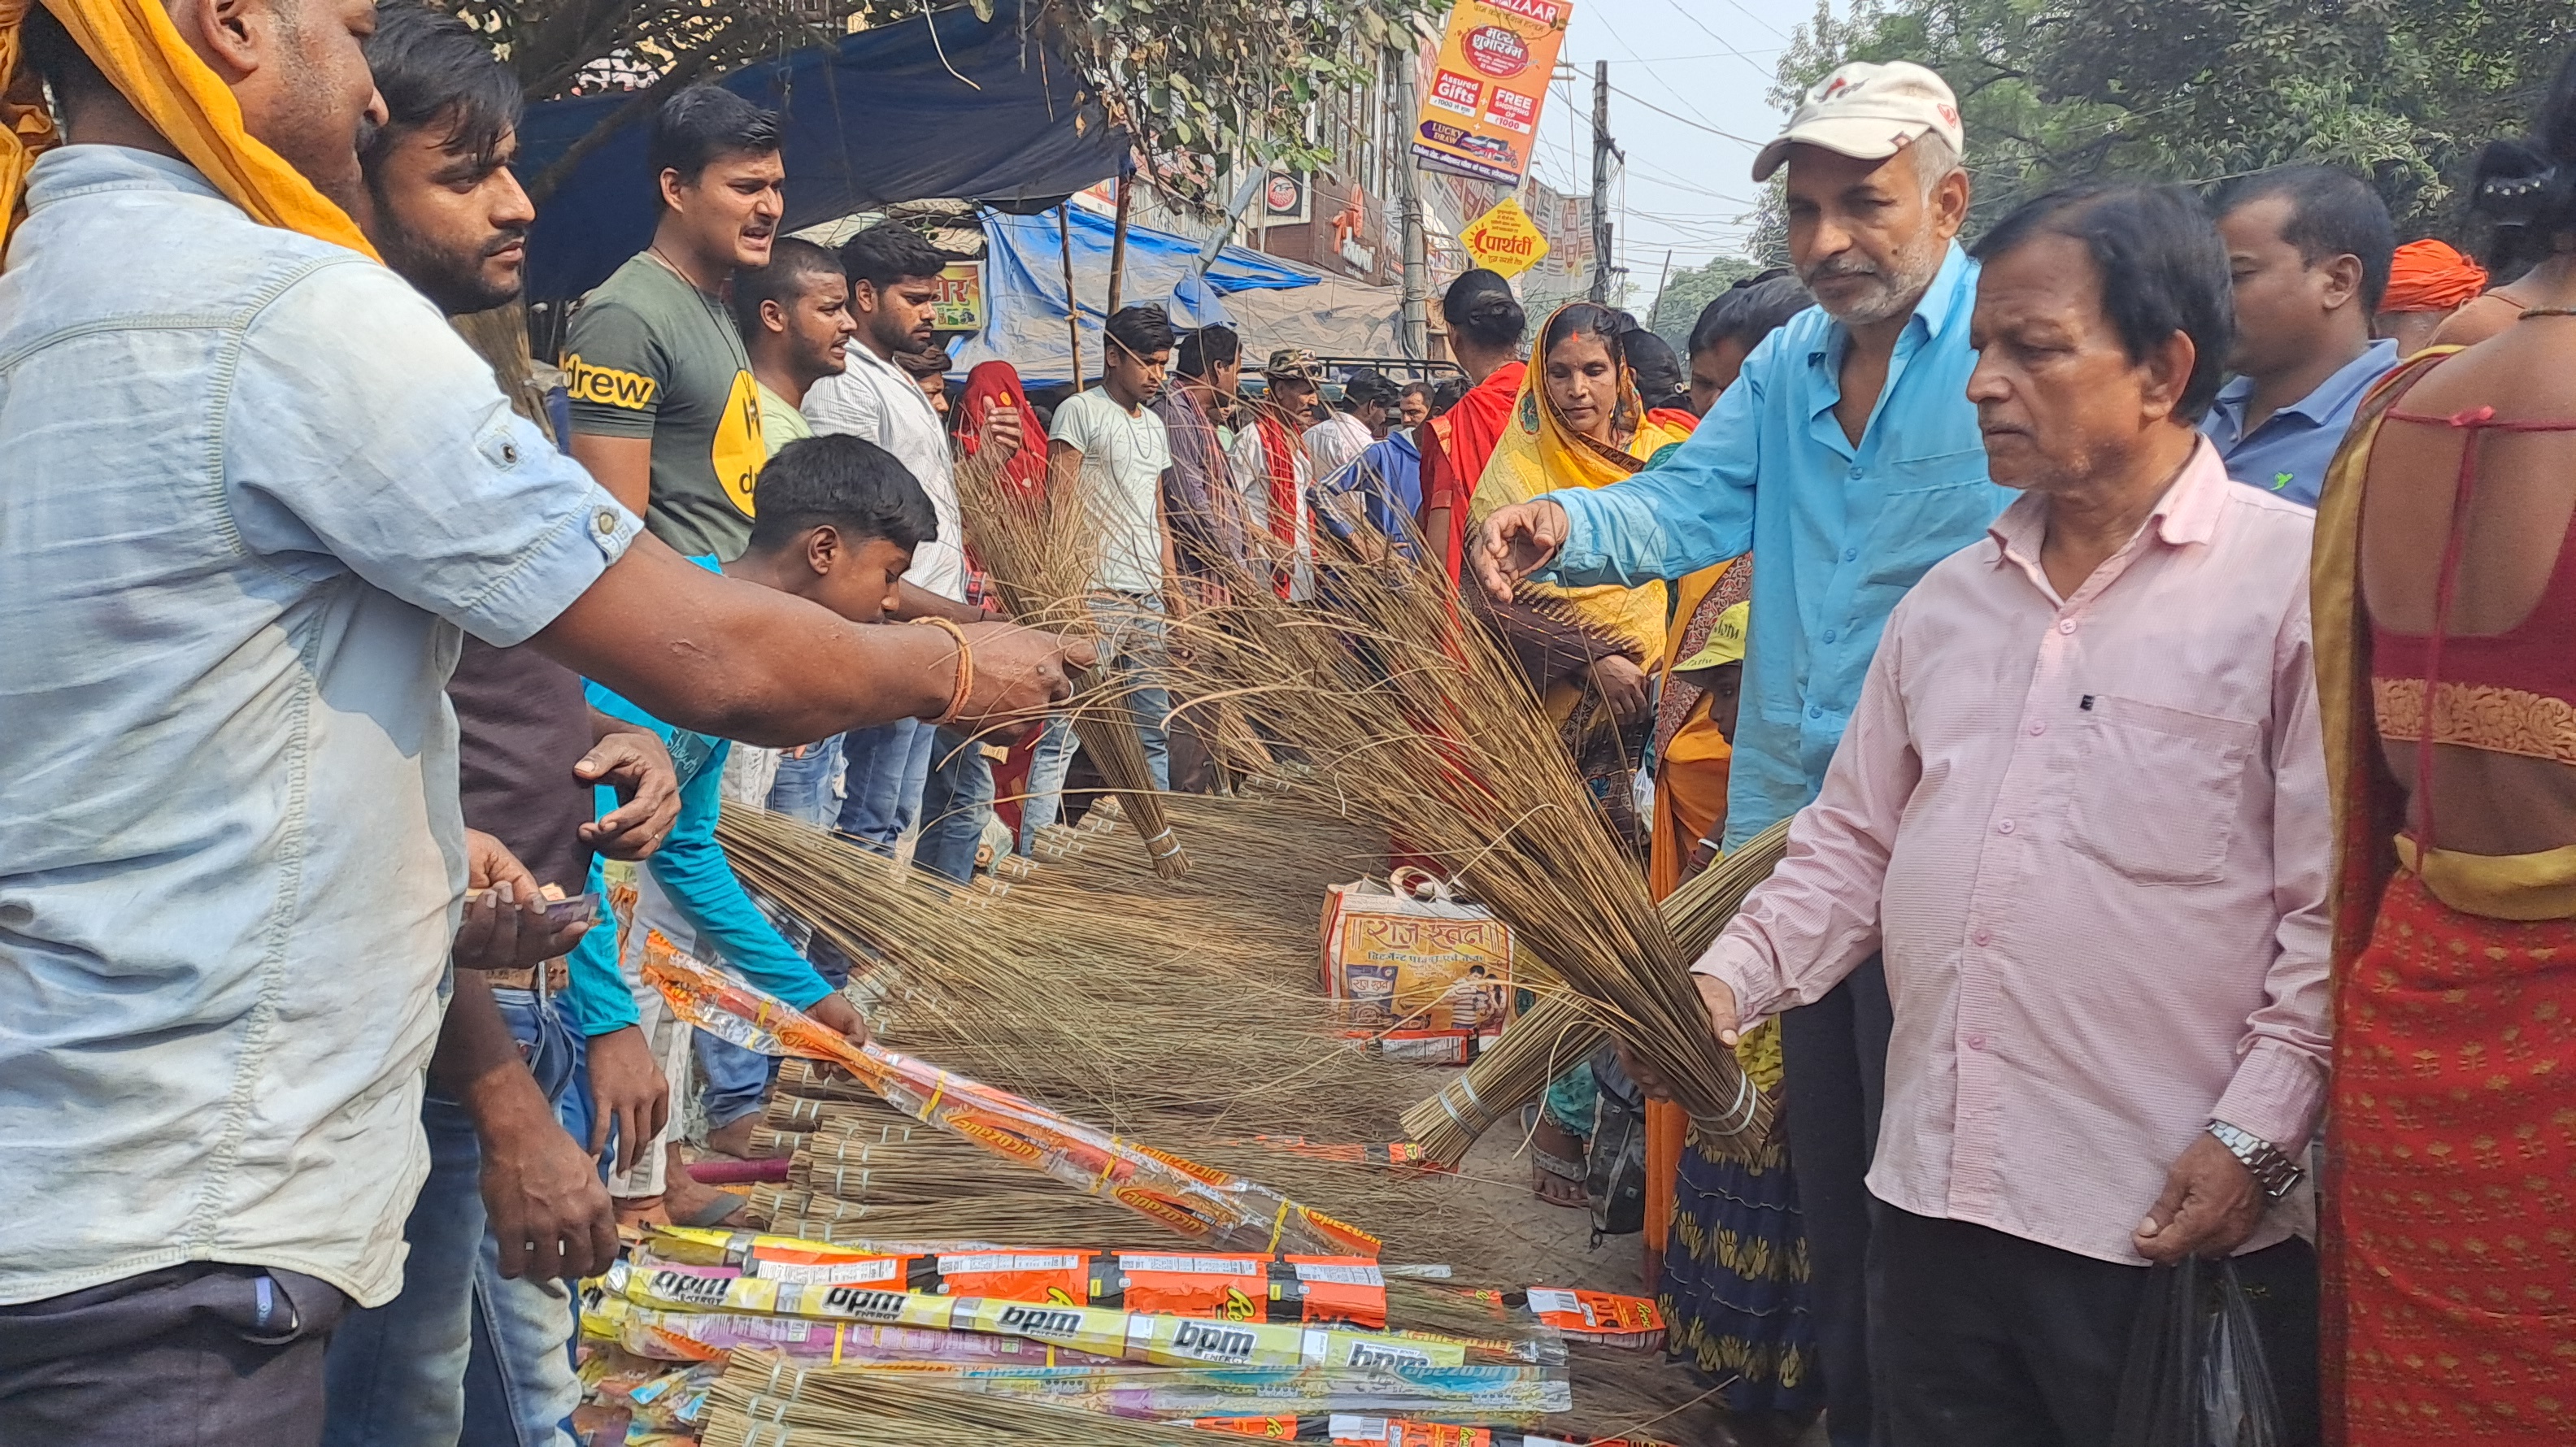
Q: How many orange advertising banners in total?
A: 1